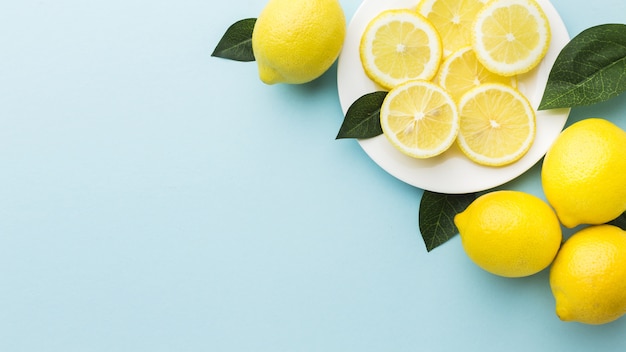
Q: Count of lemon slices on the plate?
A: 6